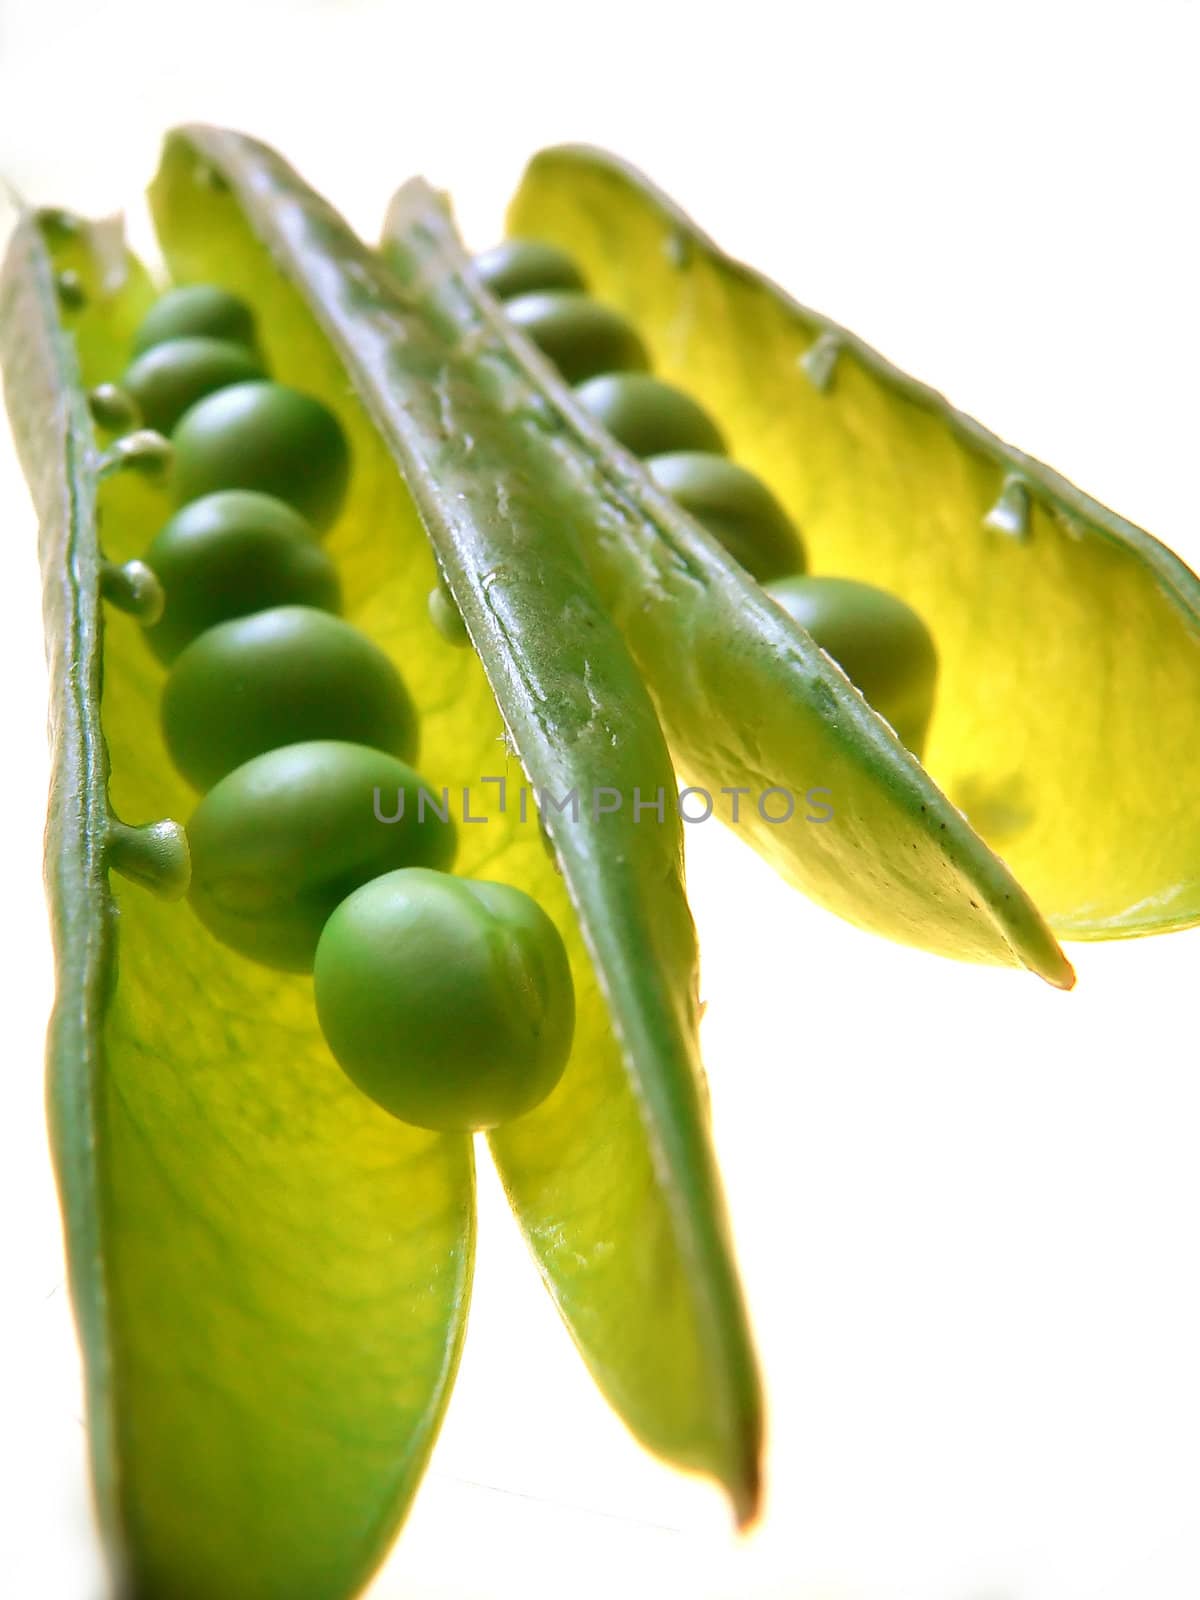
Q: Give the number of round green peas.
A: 12